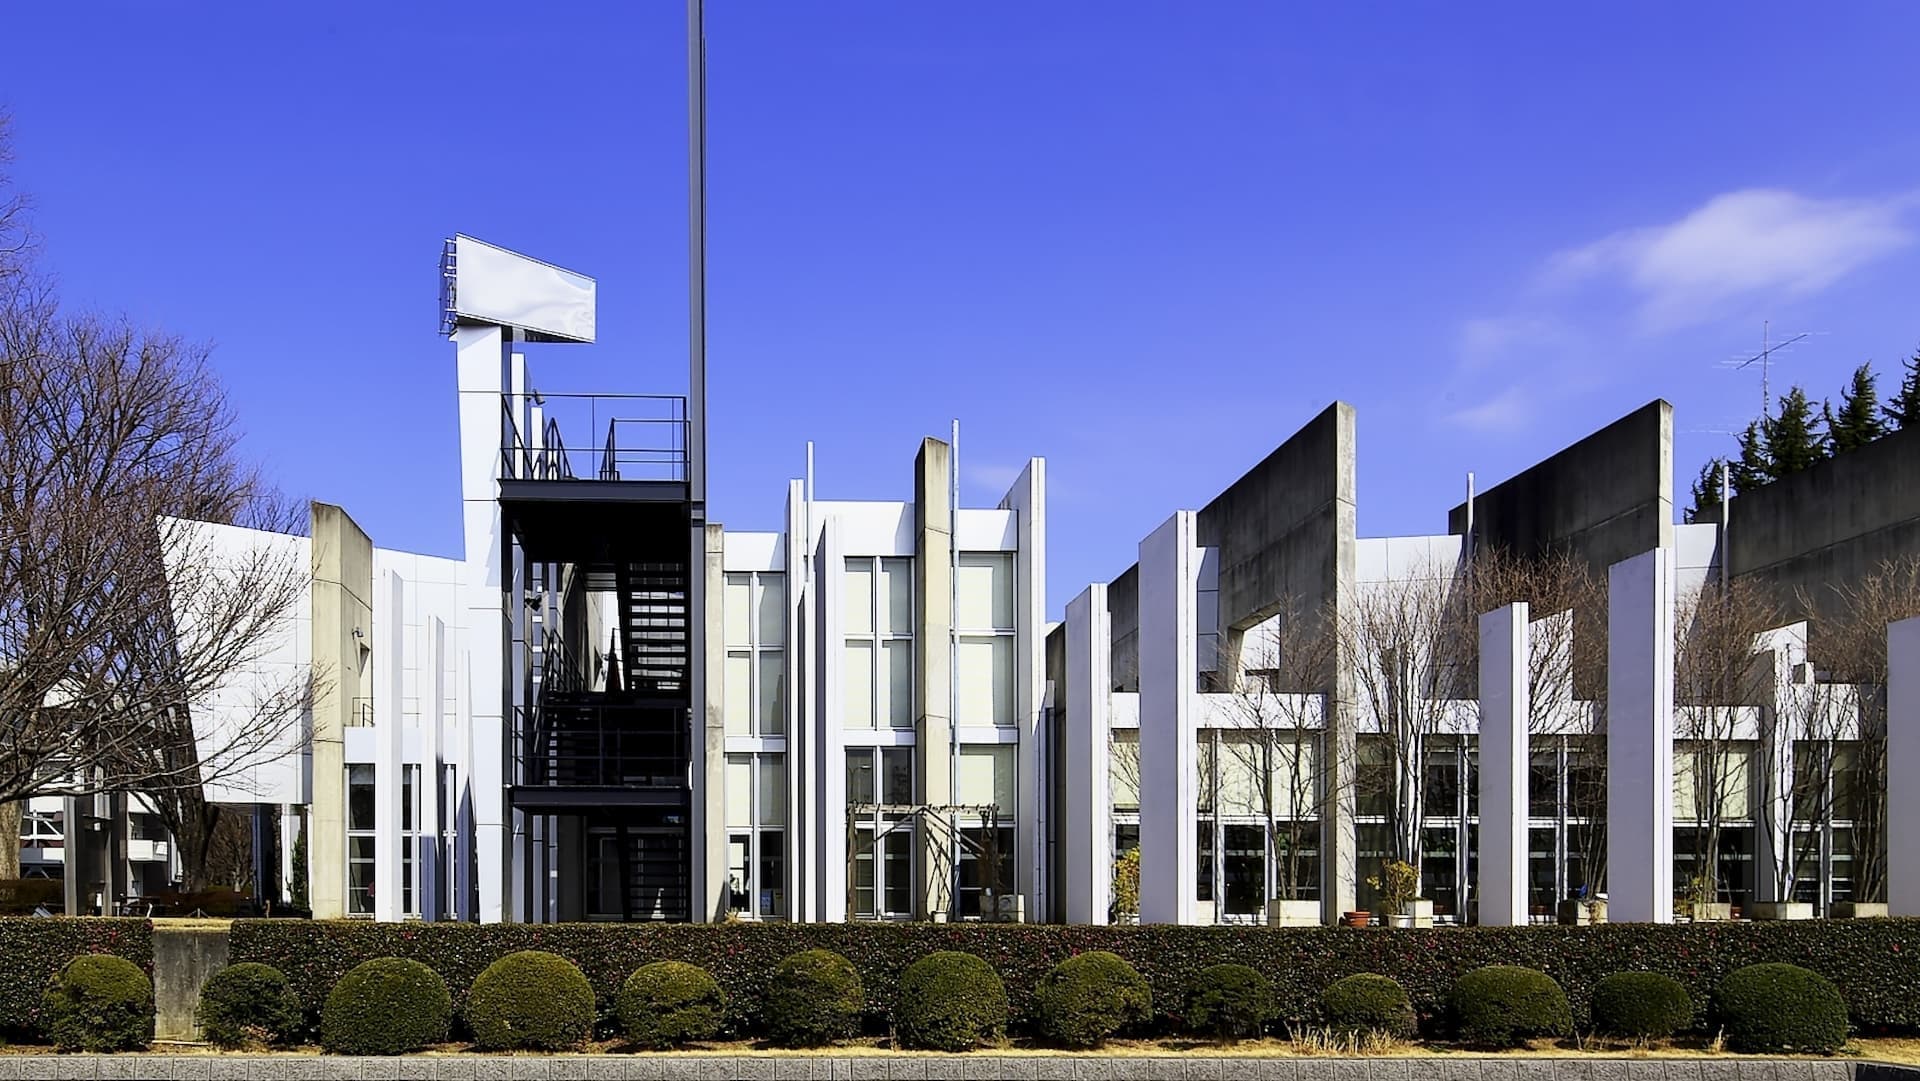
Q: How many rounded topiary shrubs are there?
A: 13